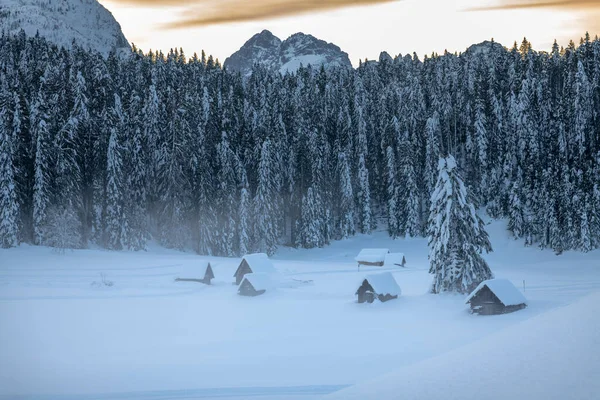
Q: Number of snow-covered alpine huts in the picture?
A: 7